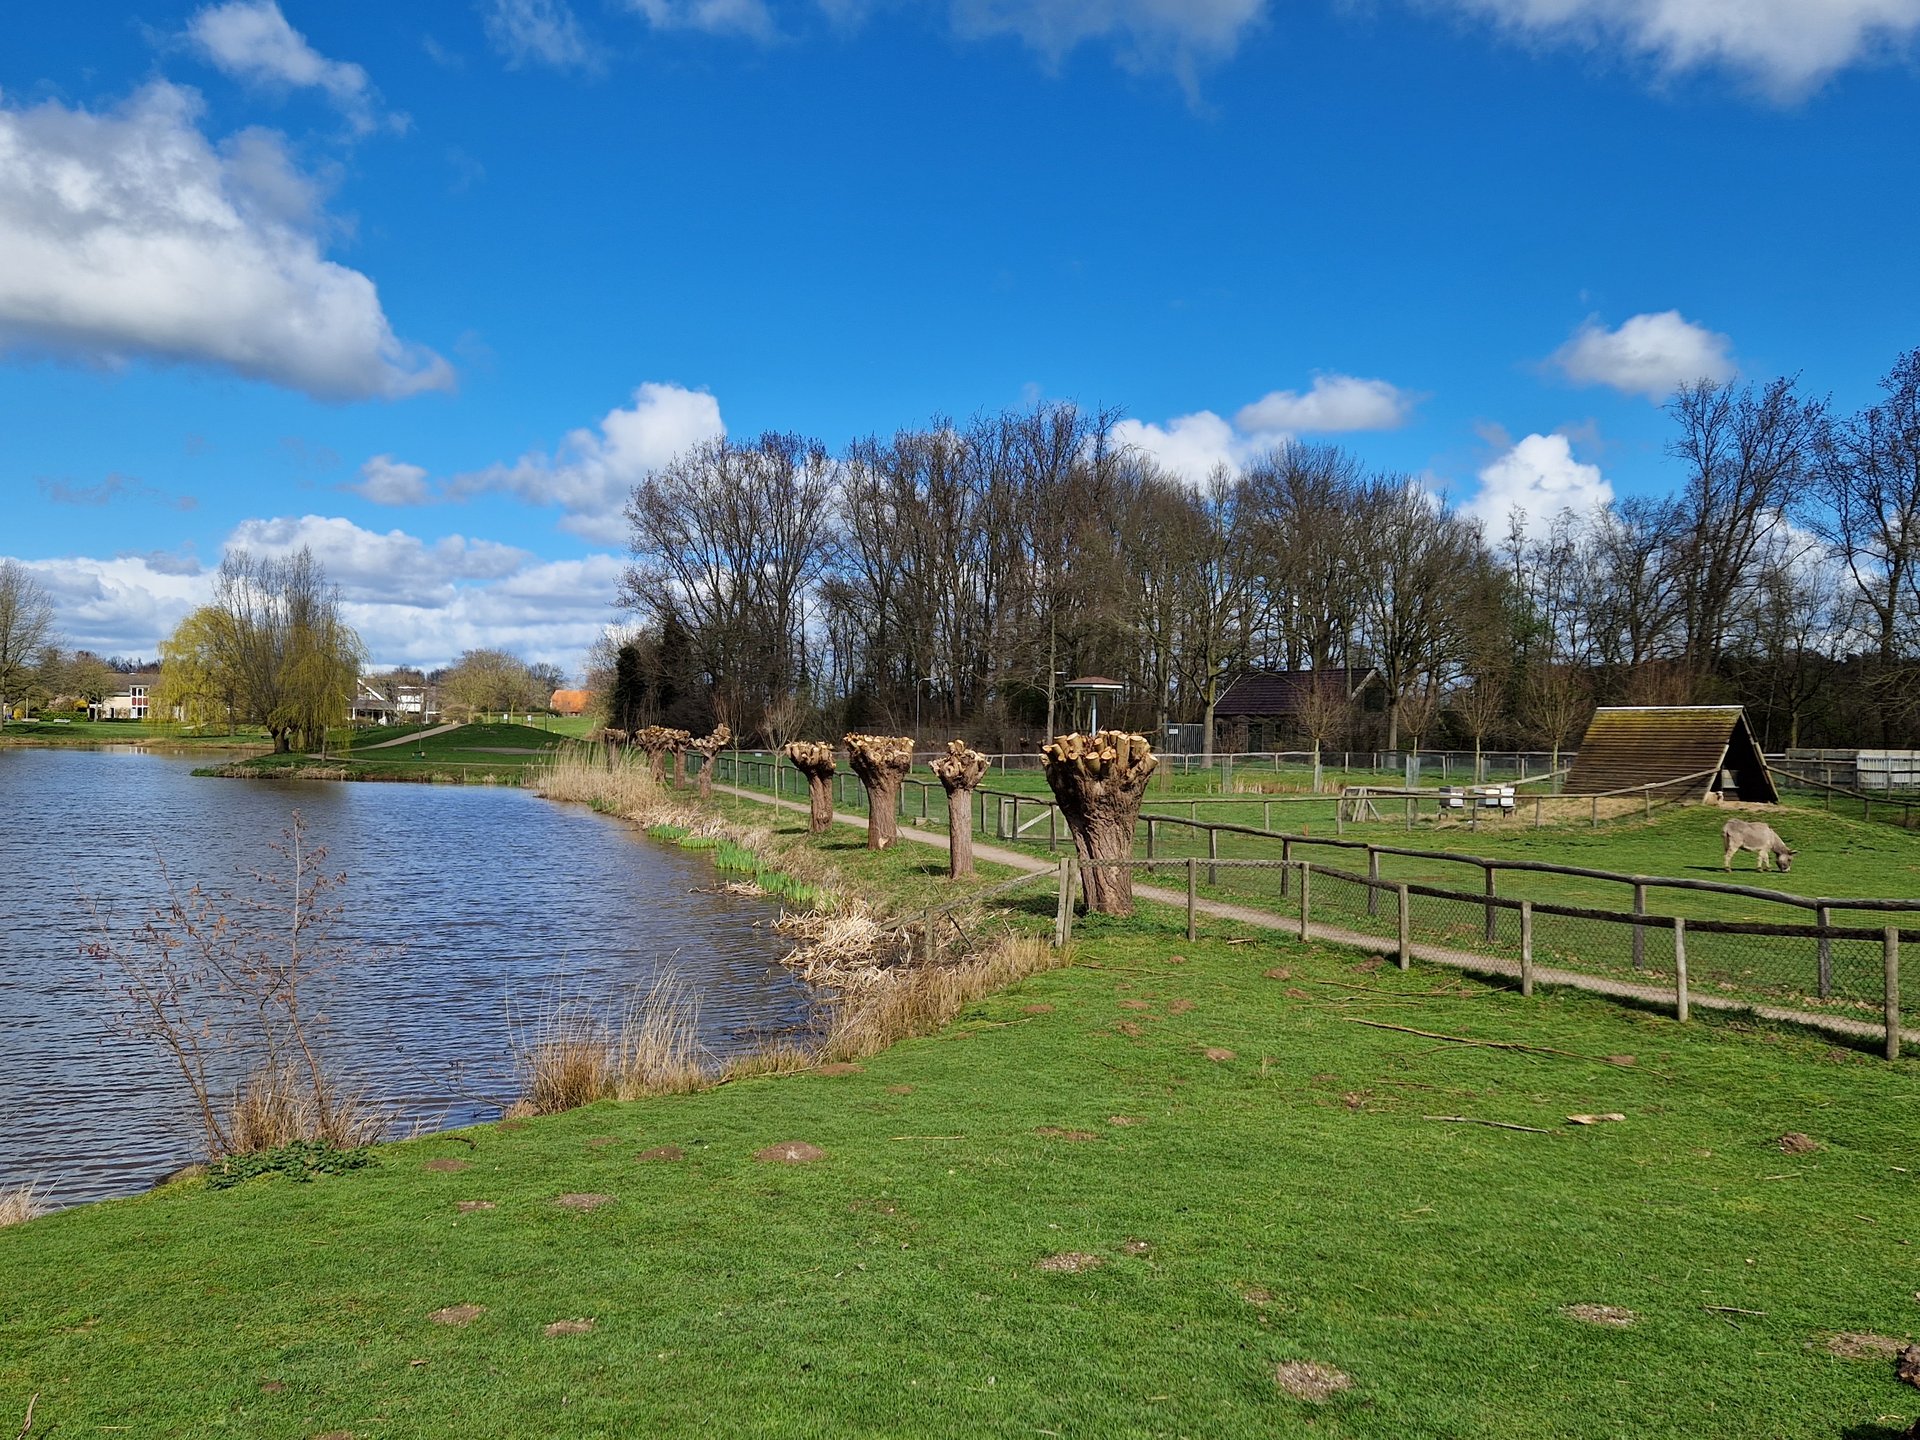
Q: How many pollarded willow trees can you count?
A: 8